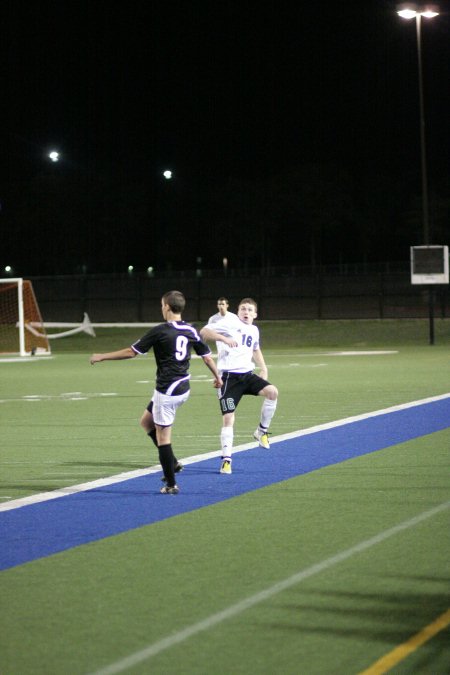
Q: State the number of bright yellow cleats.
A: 2